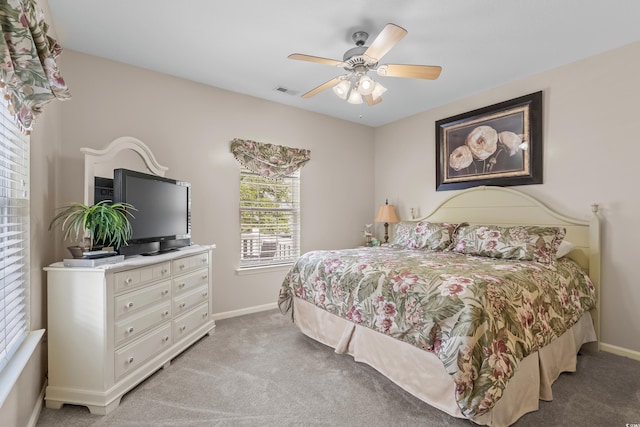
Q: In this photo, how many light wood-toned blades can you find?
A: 5